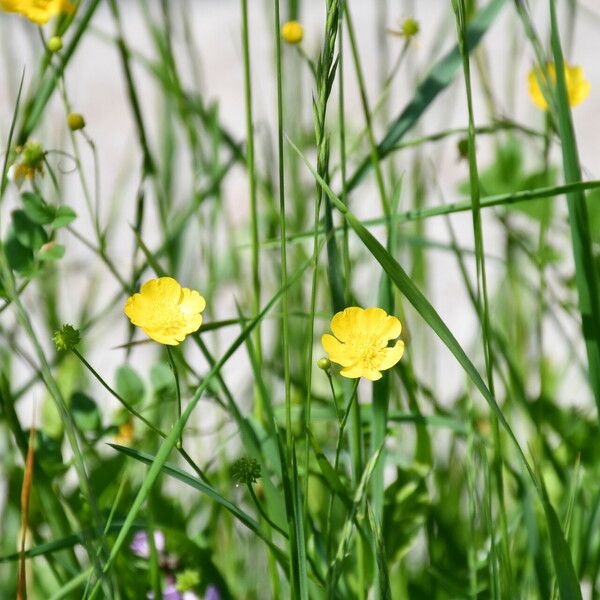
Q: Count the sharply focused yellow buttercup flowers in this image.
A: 2